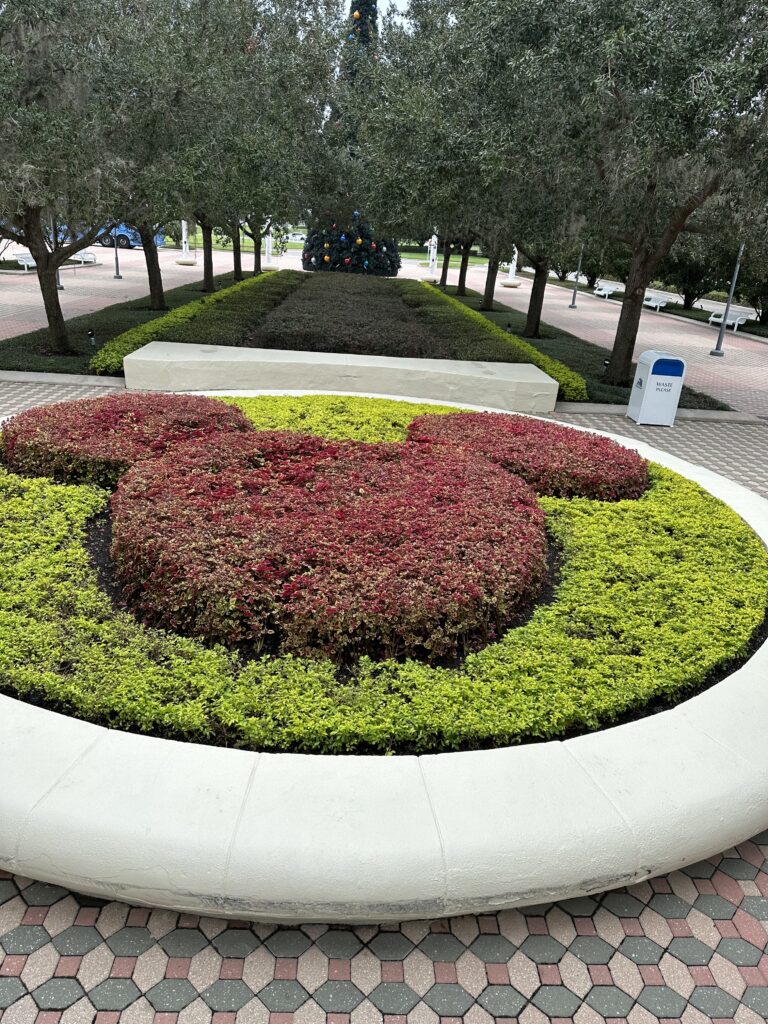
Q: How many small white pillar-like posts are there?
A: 4